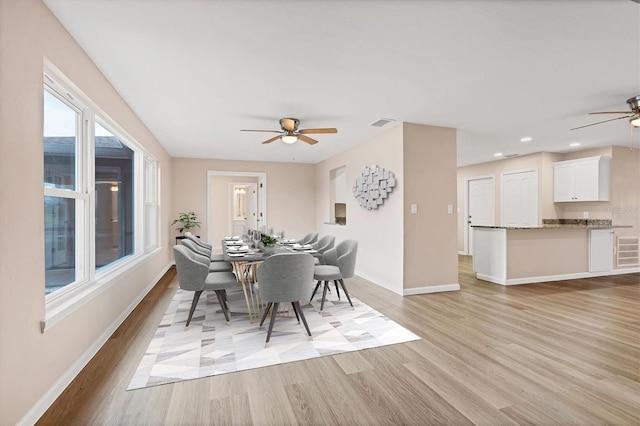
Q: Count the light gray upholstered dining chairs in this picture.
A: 7